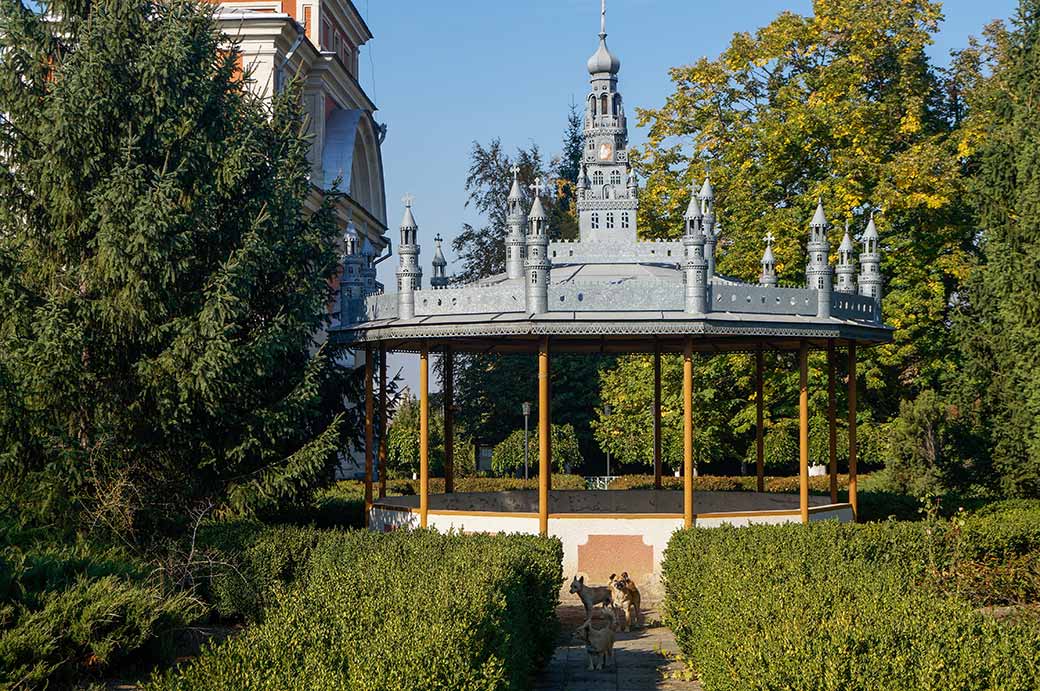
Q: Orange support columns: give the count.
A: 11